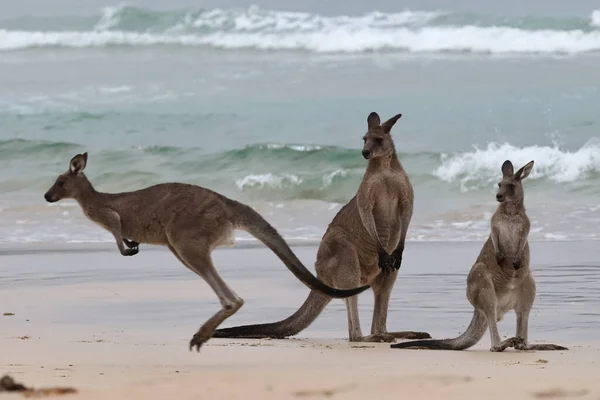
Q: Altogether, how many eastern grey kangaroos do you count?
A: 3